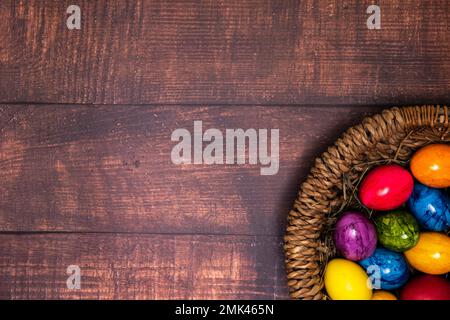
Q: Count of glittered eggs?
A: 0